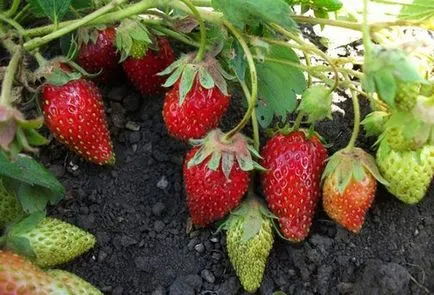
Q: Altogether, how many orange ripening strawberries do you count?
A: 2